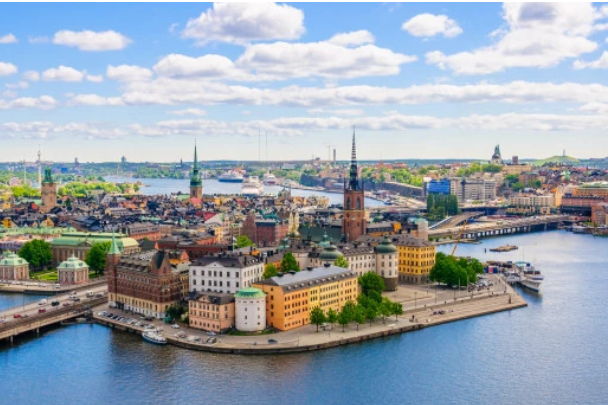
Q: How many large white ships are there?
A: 3